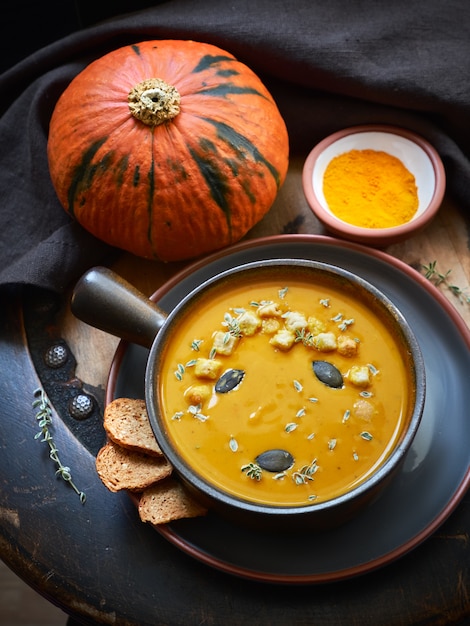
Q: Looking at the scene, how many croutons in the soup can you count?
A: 13